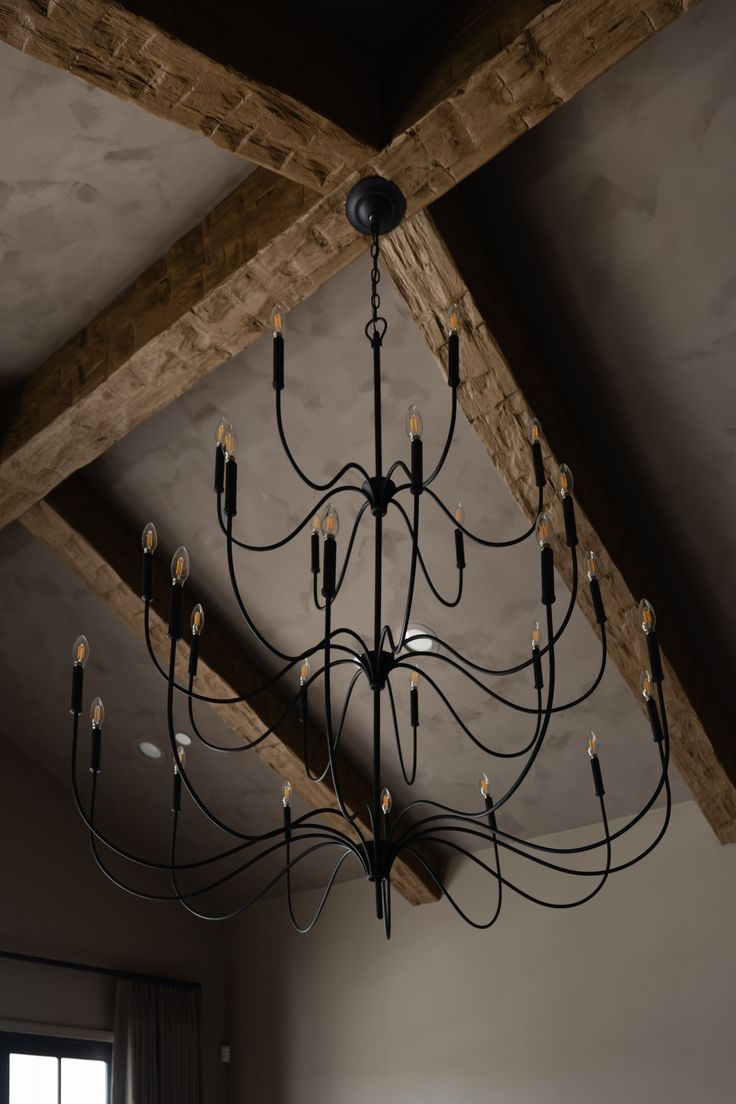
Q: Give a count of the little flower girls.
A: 0